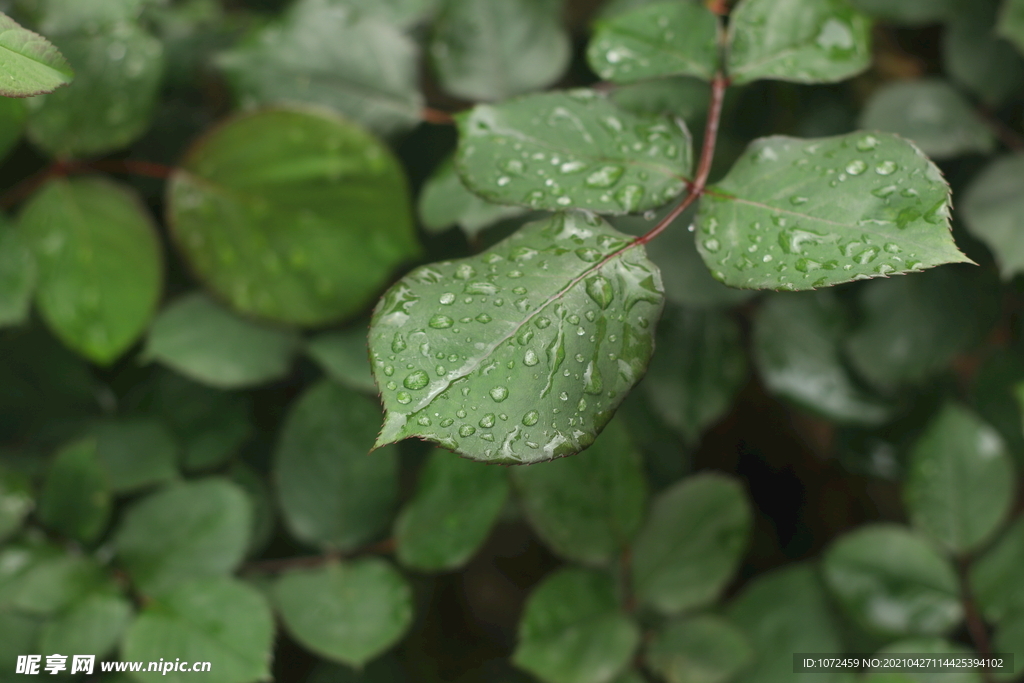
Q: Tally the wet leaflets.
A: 5